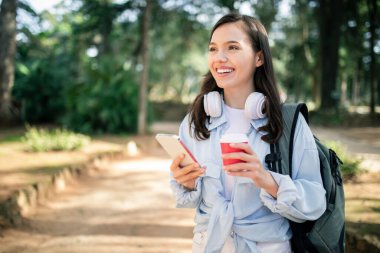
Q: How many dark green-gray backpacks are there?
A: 1